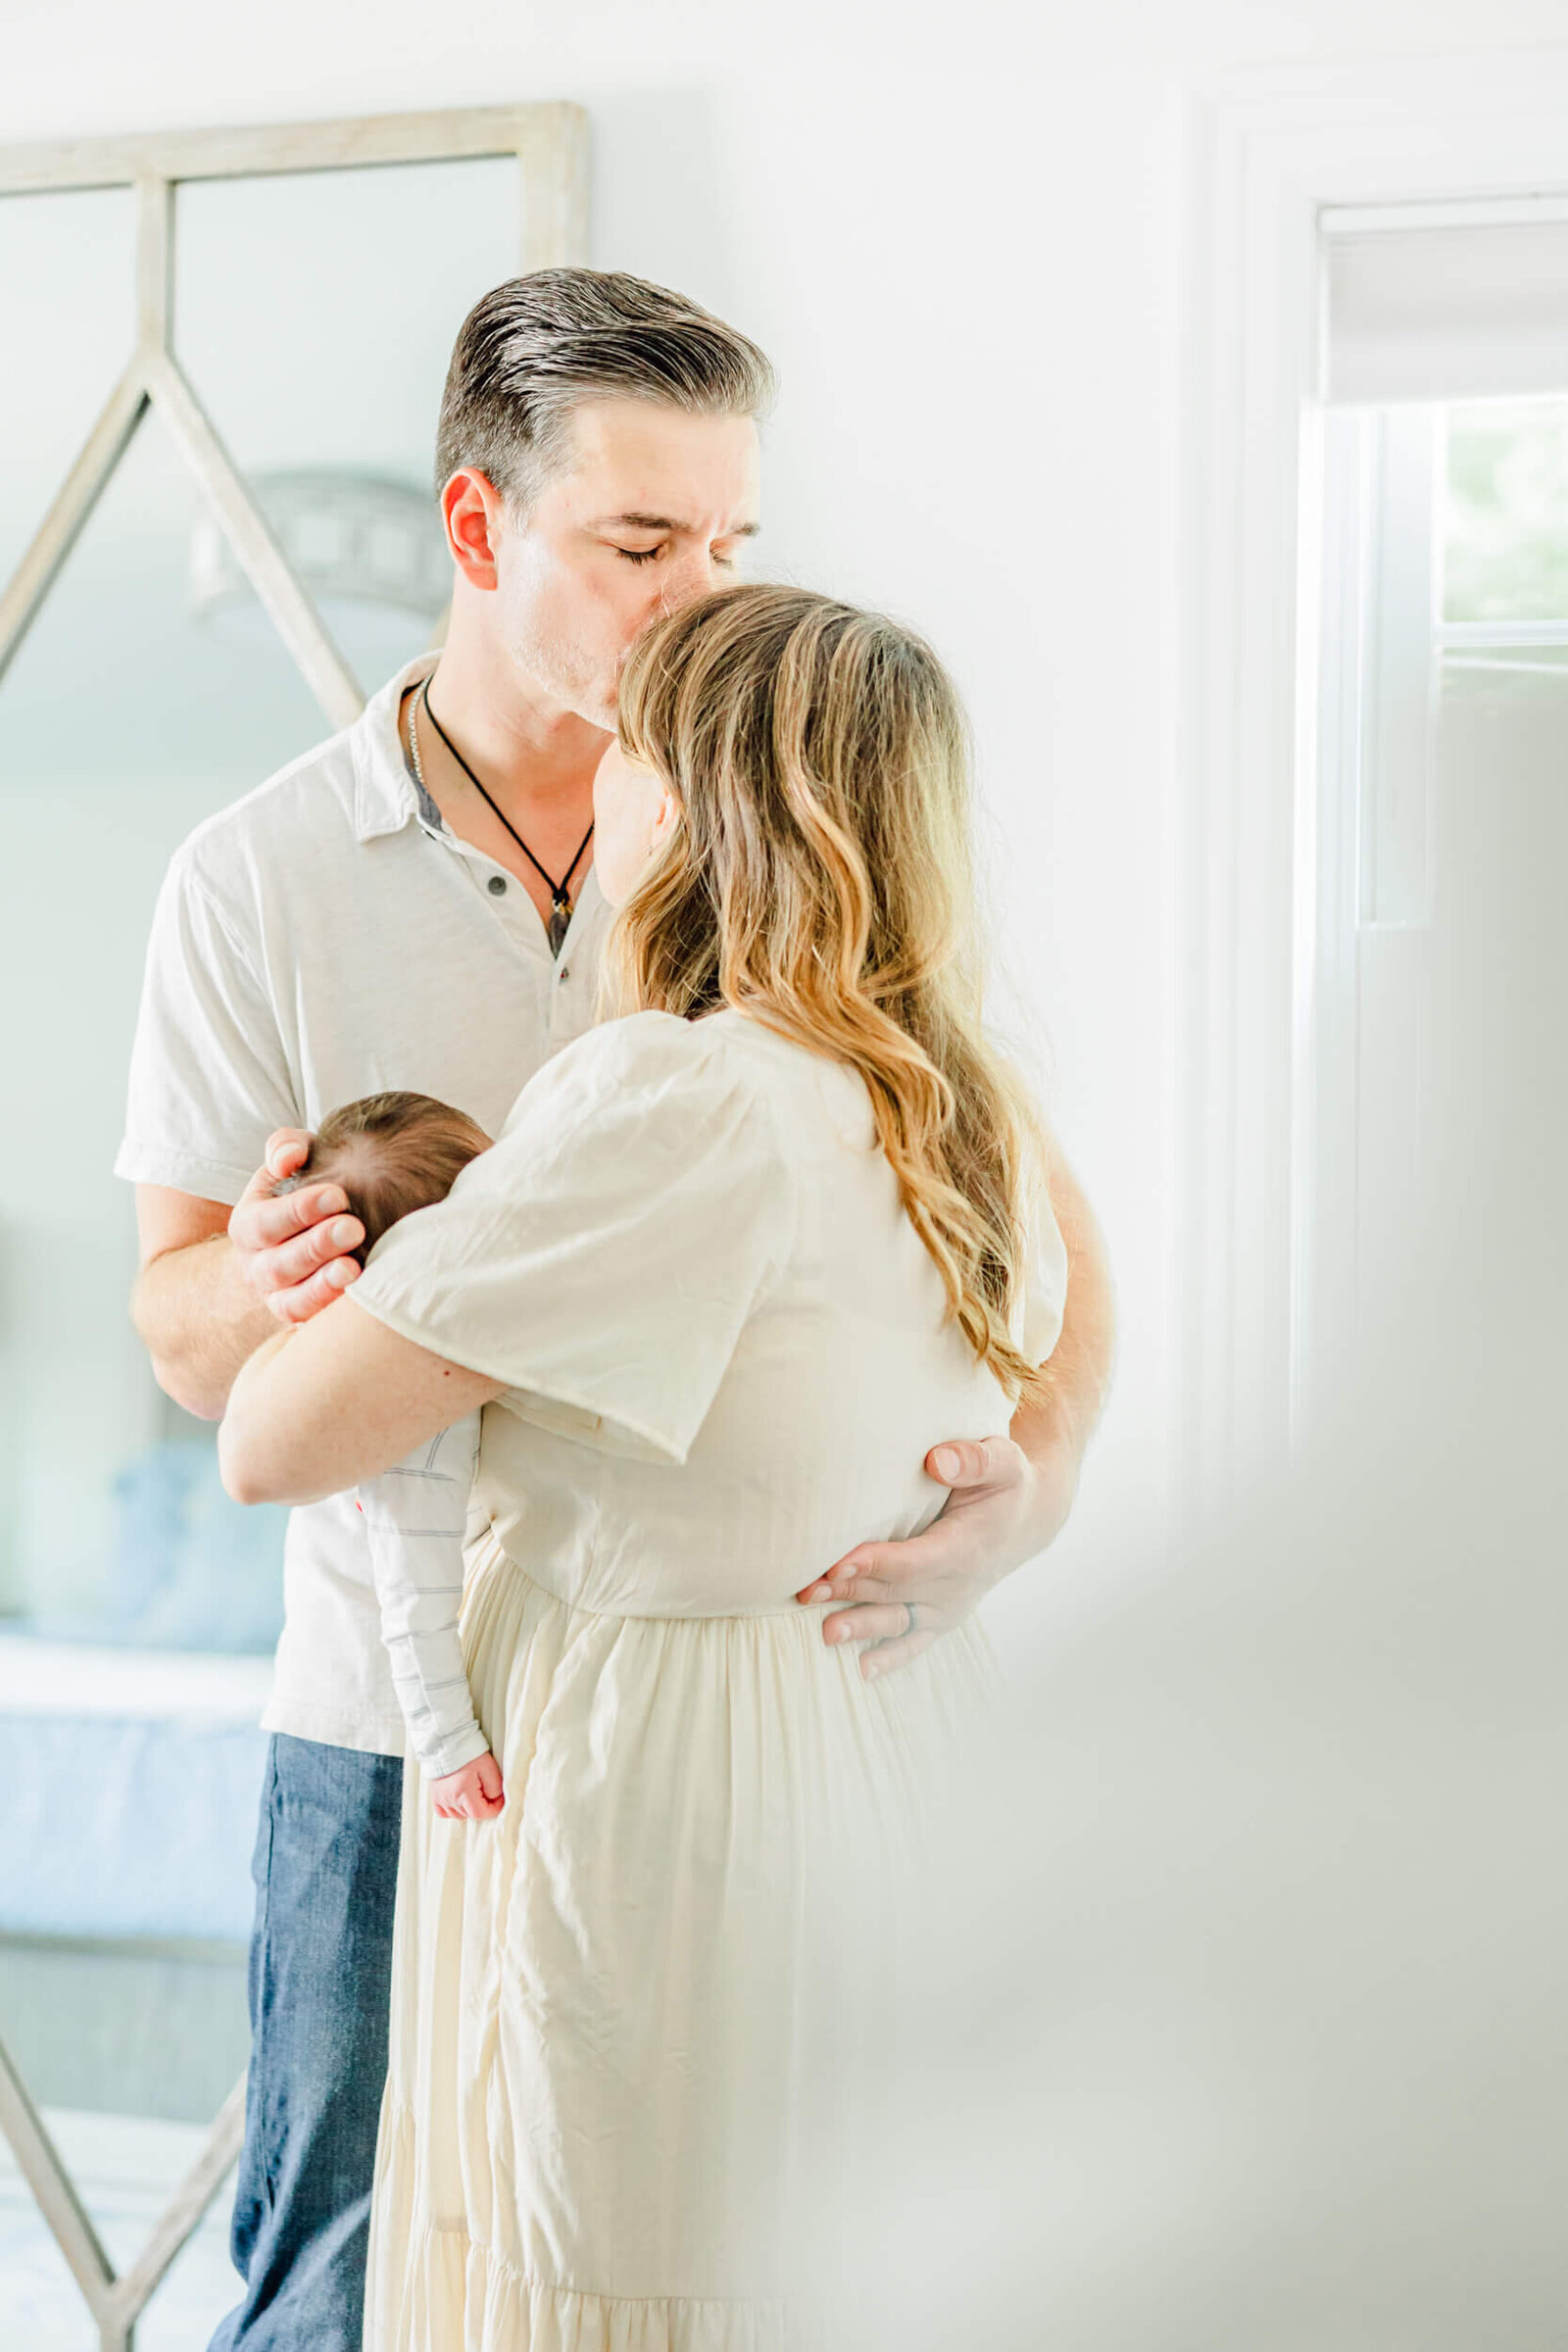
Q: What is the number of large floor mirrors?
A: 1